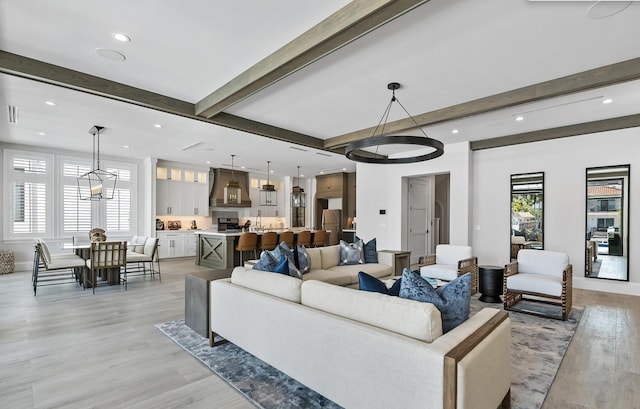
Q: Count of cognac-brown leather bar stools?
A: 5